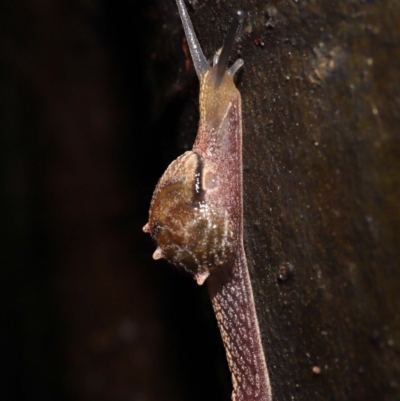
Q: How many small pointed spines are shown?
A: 3